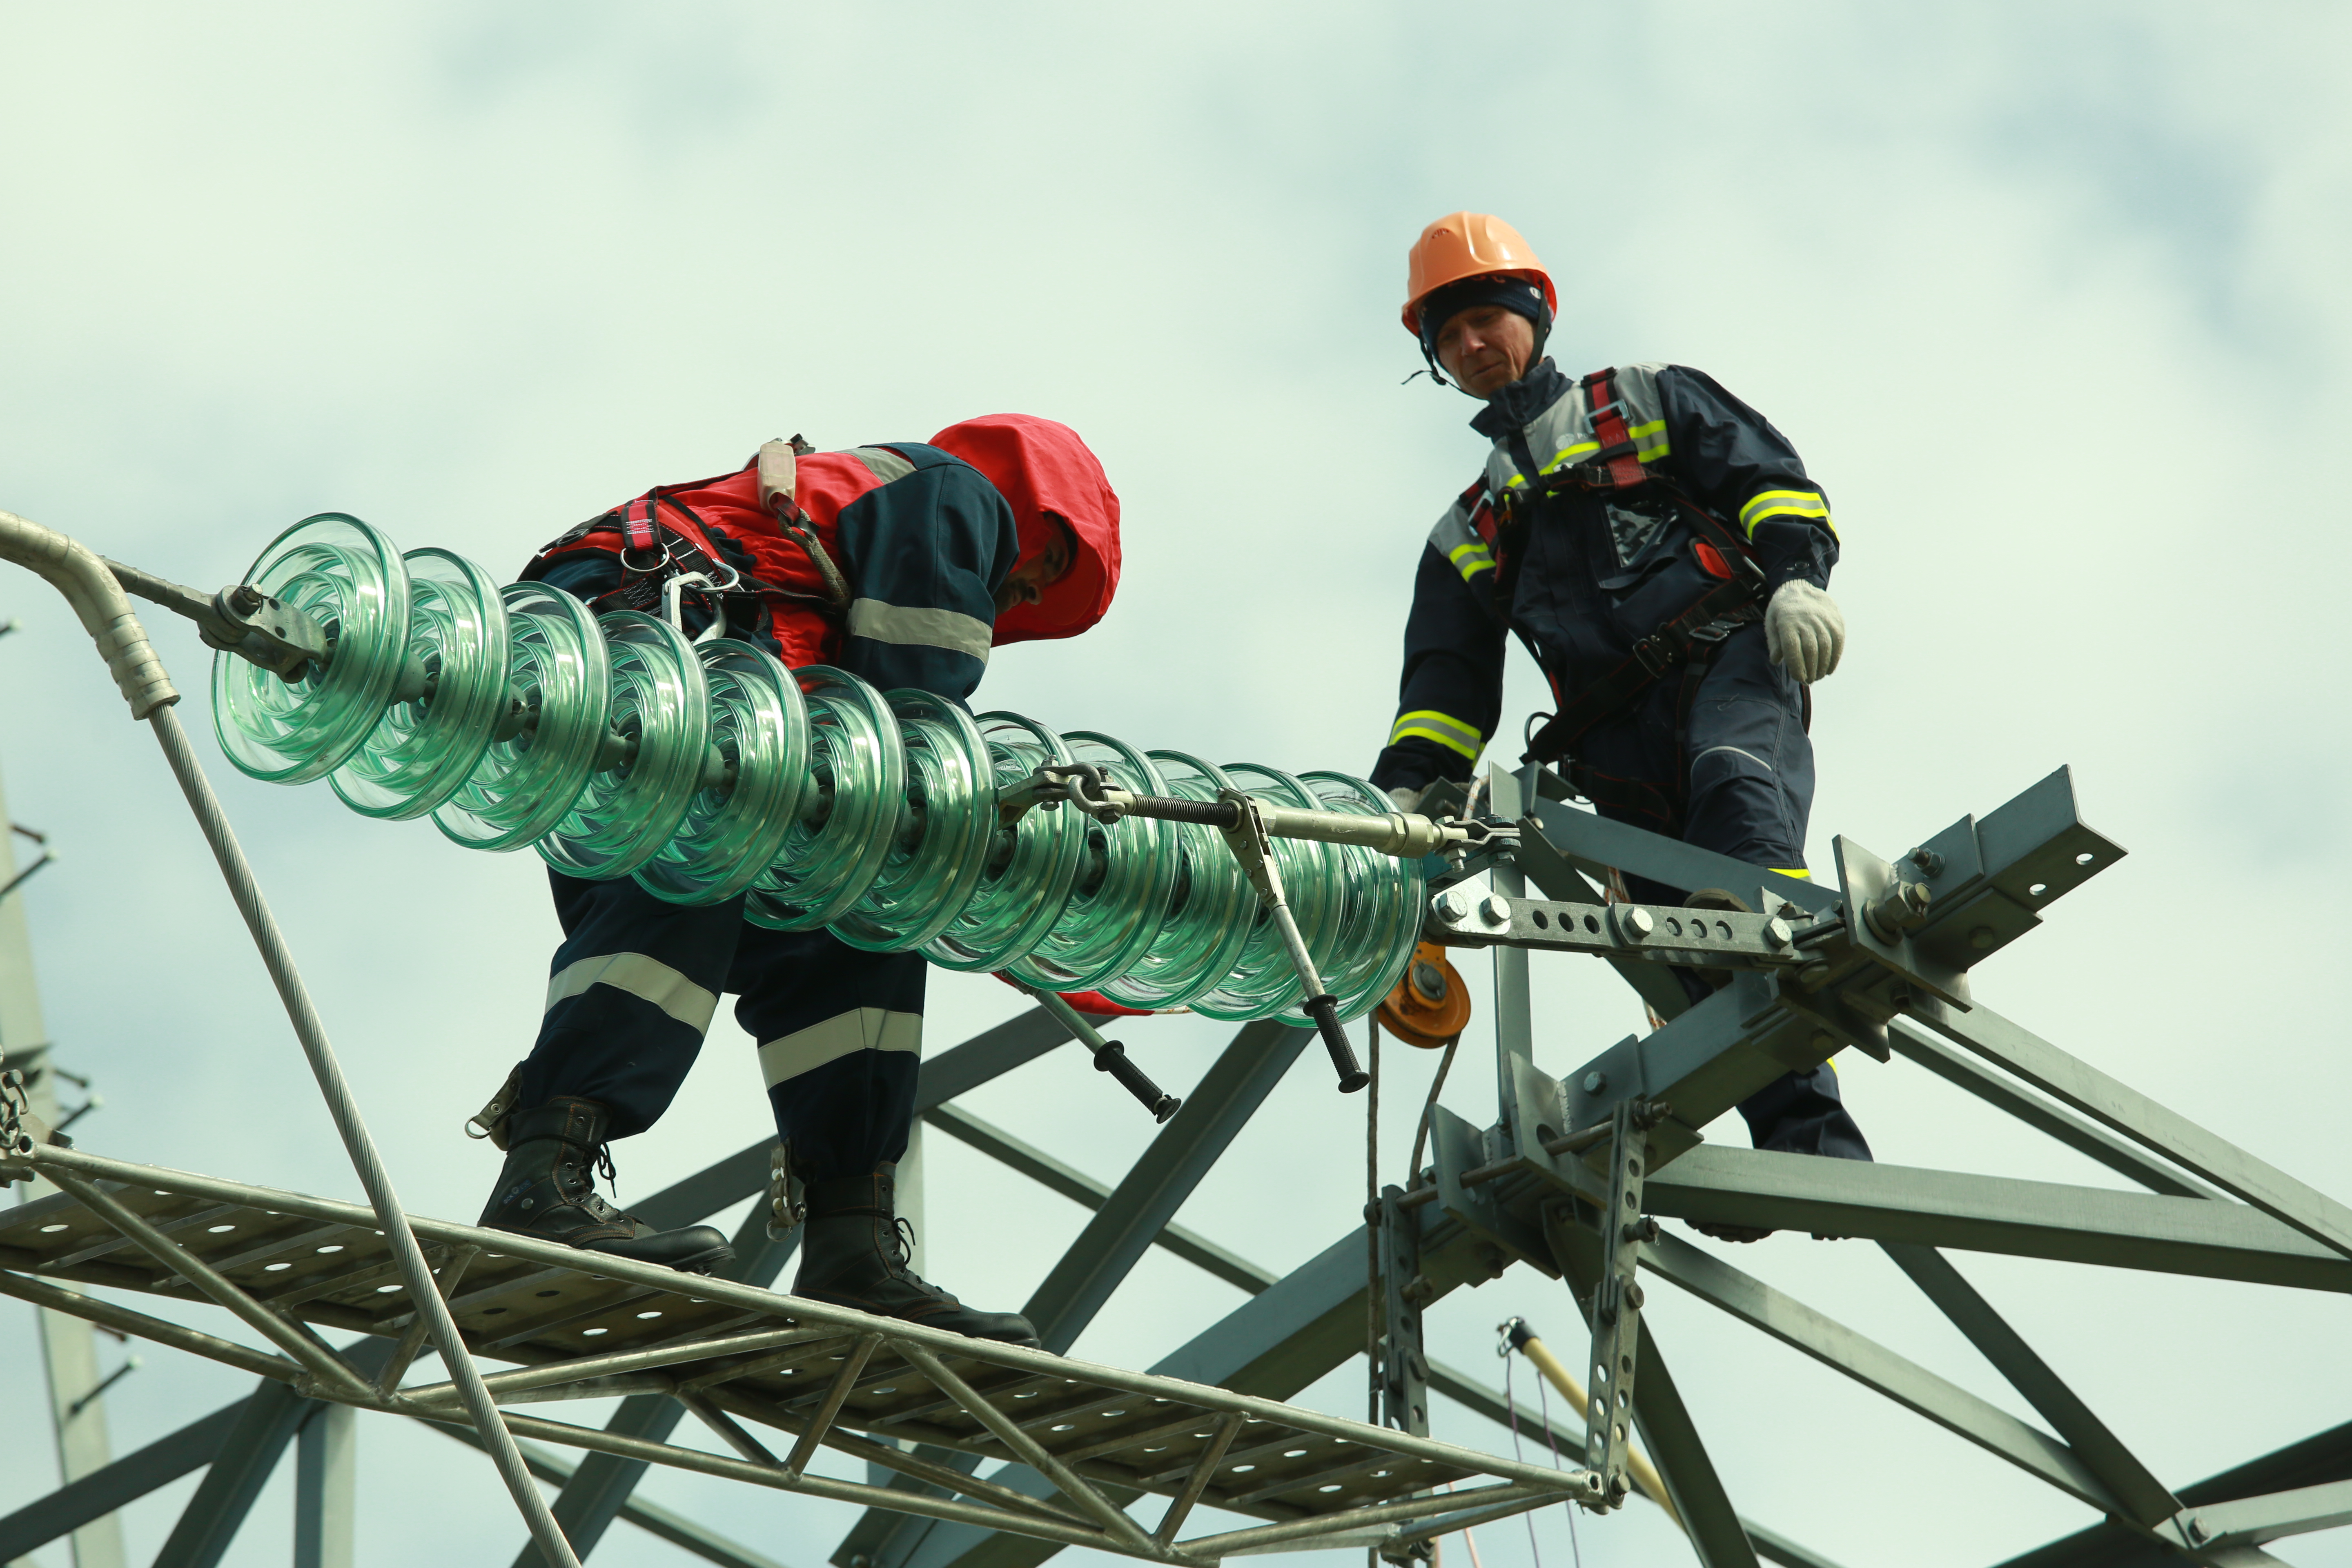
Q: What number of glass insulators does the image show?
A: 12